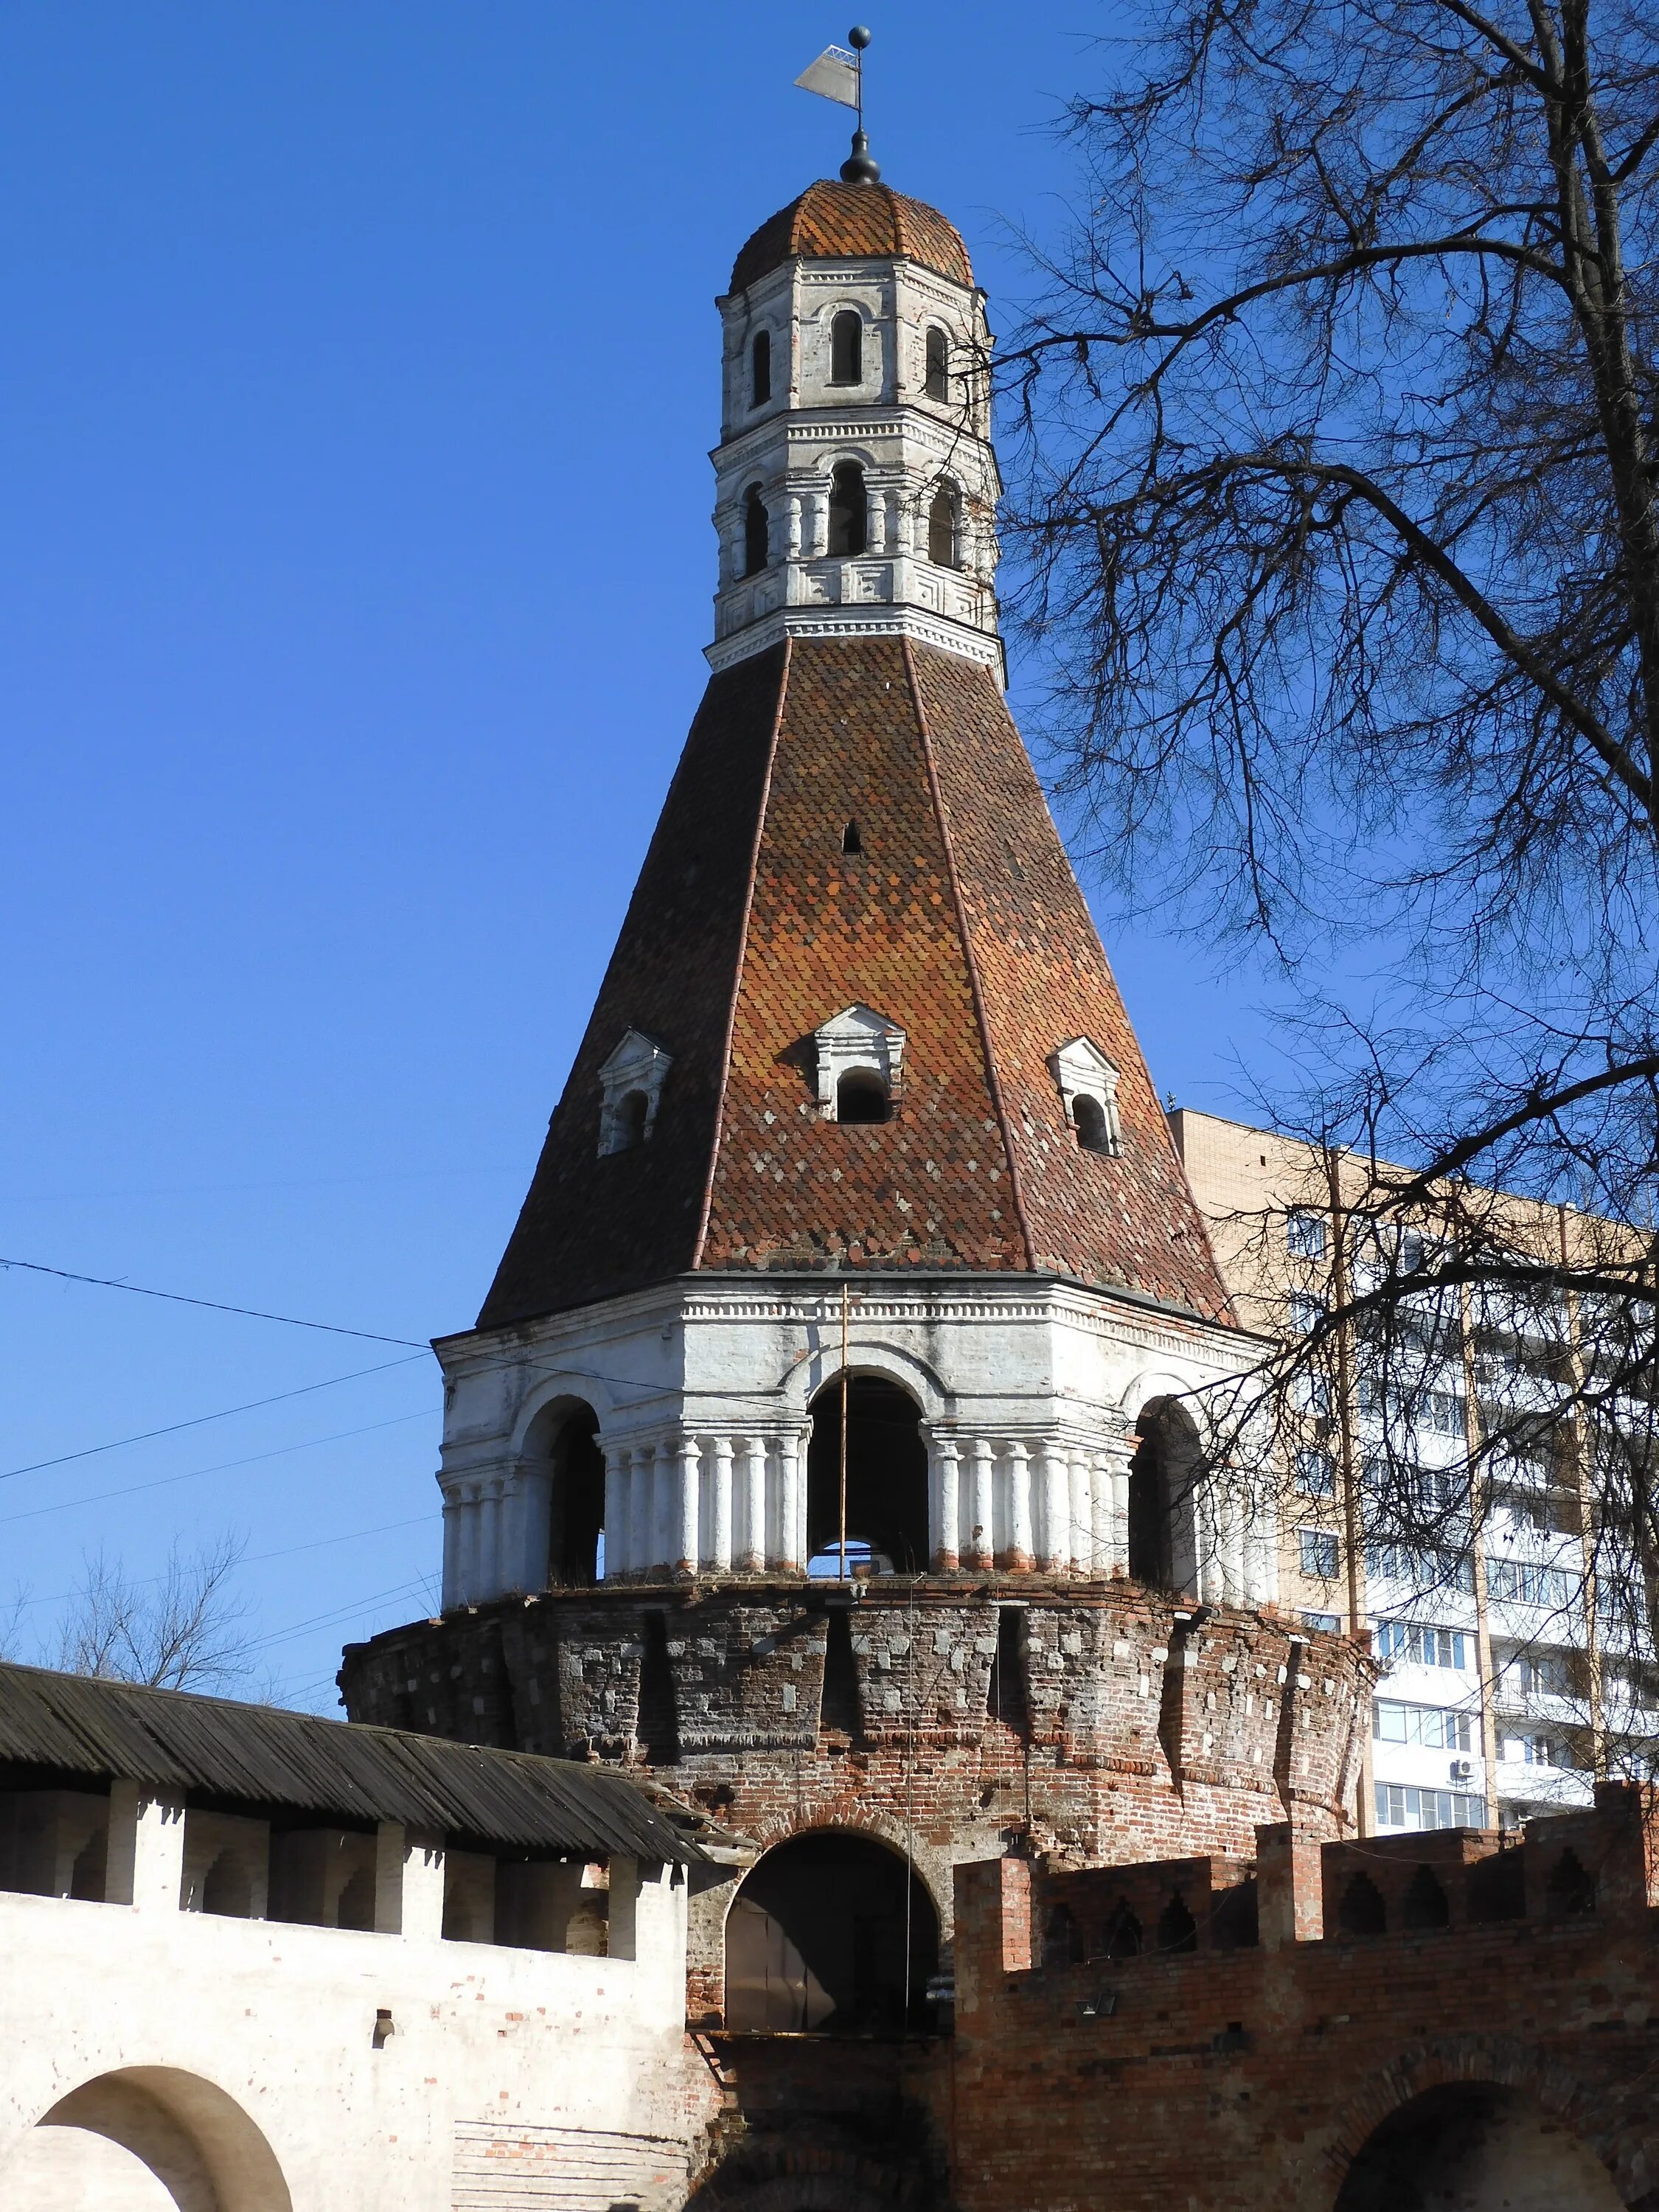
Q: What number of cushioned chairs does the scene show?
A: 0